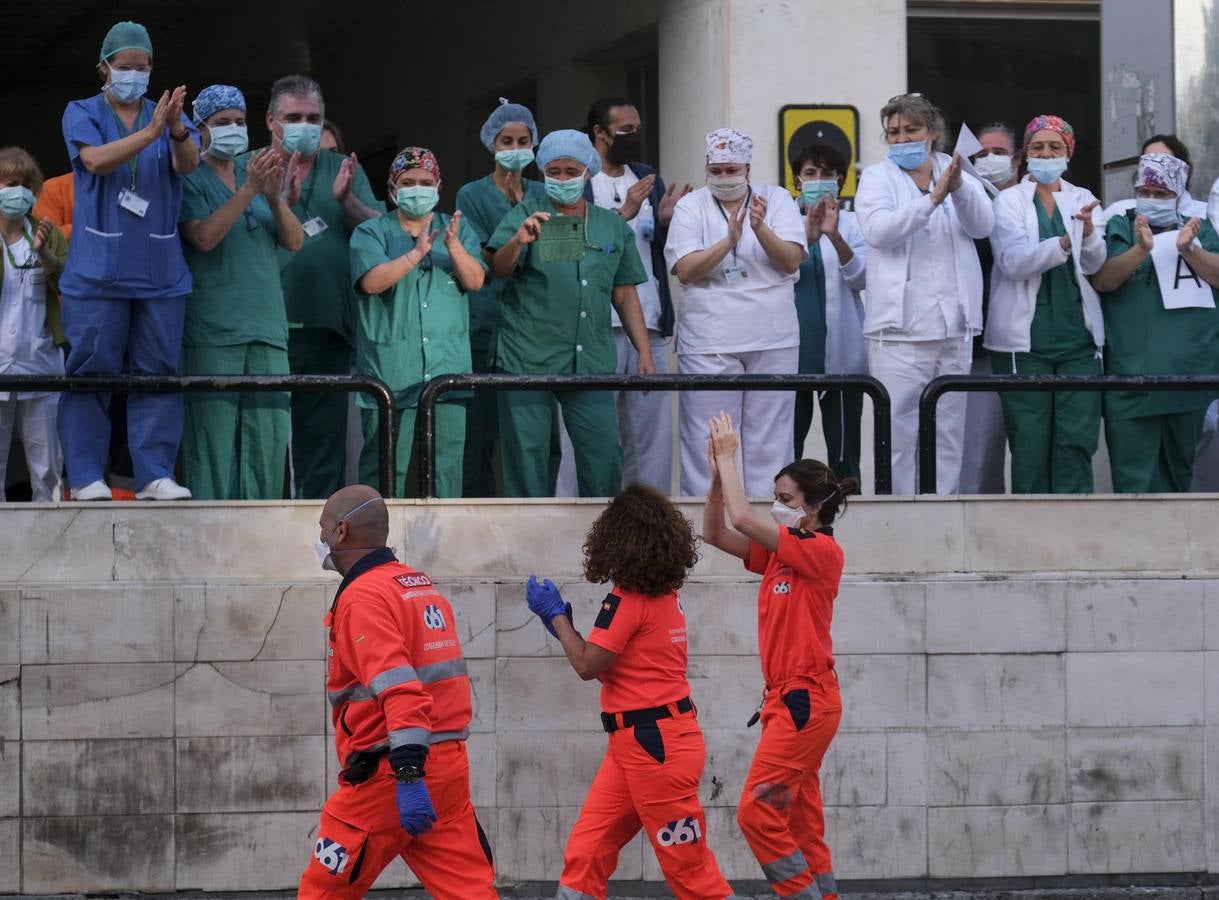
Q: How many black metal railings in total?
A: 3